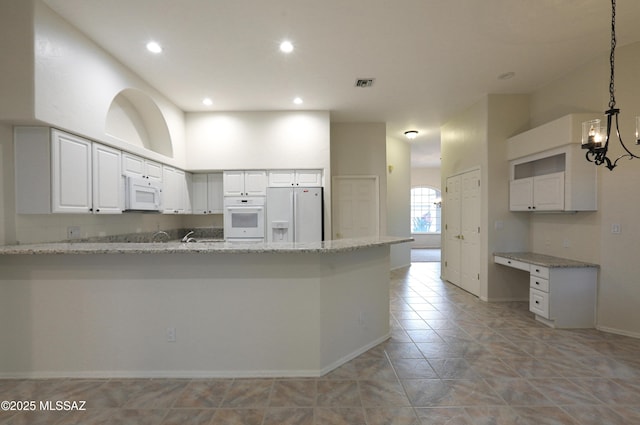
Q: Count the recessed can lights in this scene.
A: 4